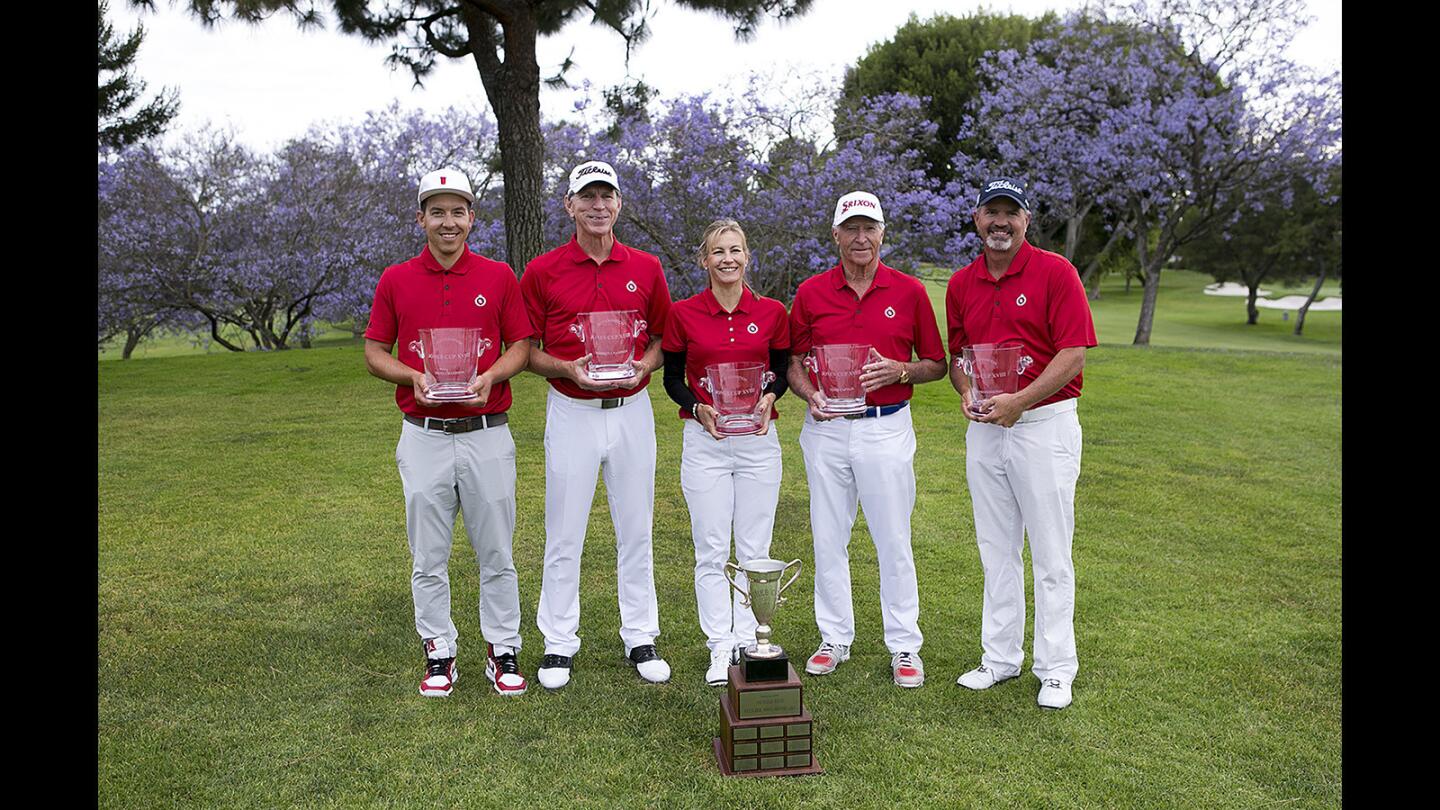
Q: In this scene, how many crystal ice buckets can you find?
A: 5